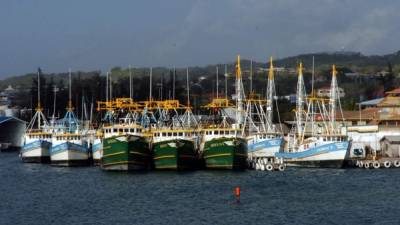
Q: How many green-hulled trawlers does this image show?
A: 3